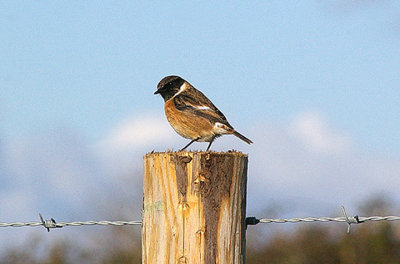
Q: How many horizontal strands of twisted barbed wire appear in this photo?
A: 1